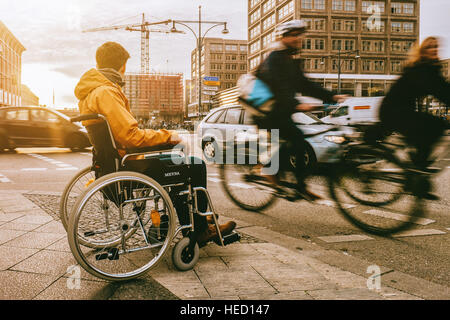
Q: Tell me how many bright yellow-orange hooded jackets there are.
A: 1